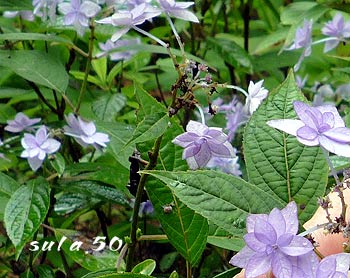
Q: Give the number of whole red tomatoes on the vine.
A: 0